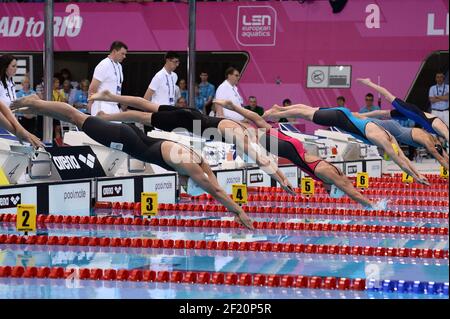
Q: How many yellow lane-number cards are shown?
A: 7